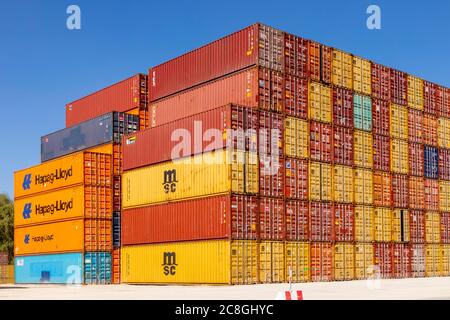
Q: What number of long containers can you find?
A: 12